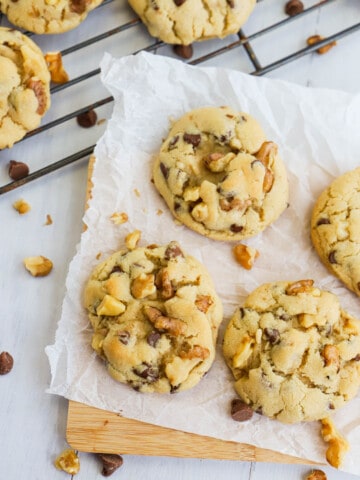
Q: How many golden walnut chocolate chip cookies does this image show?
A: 7